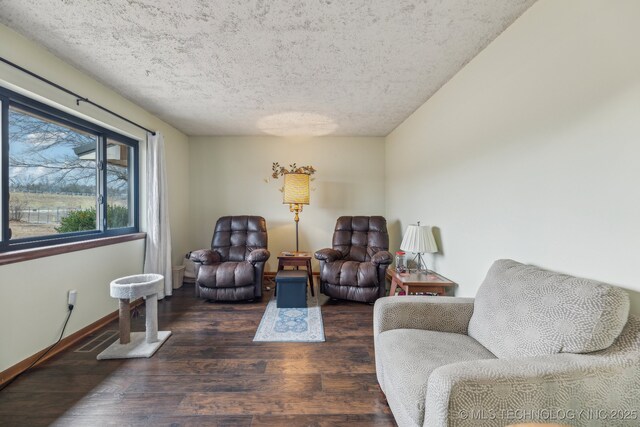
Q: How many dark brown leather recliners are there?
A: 2